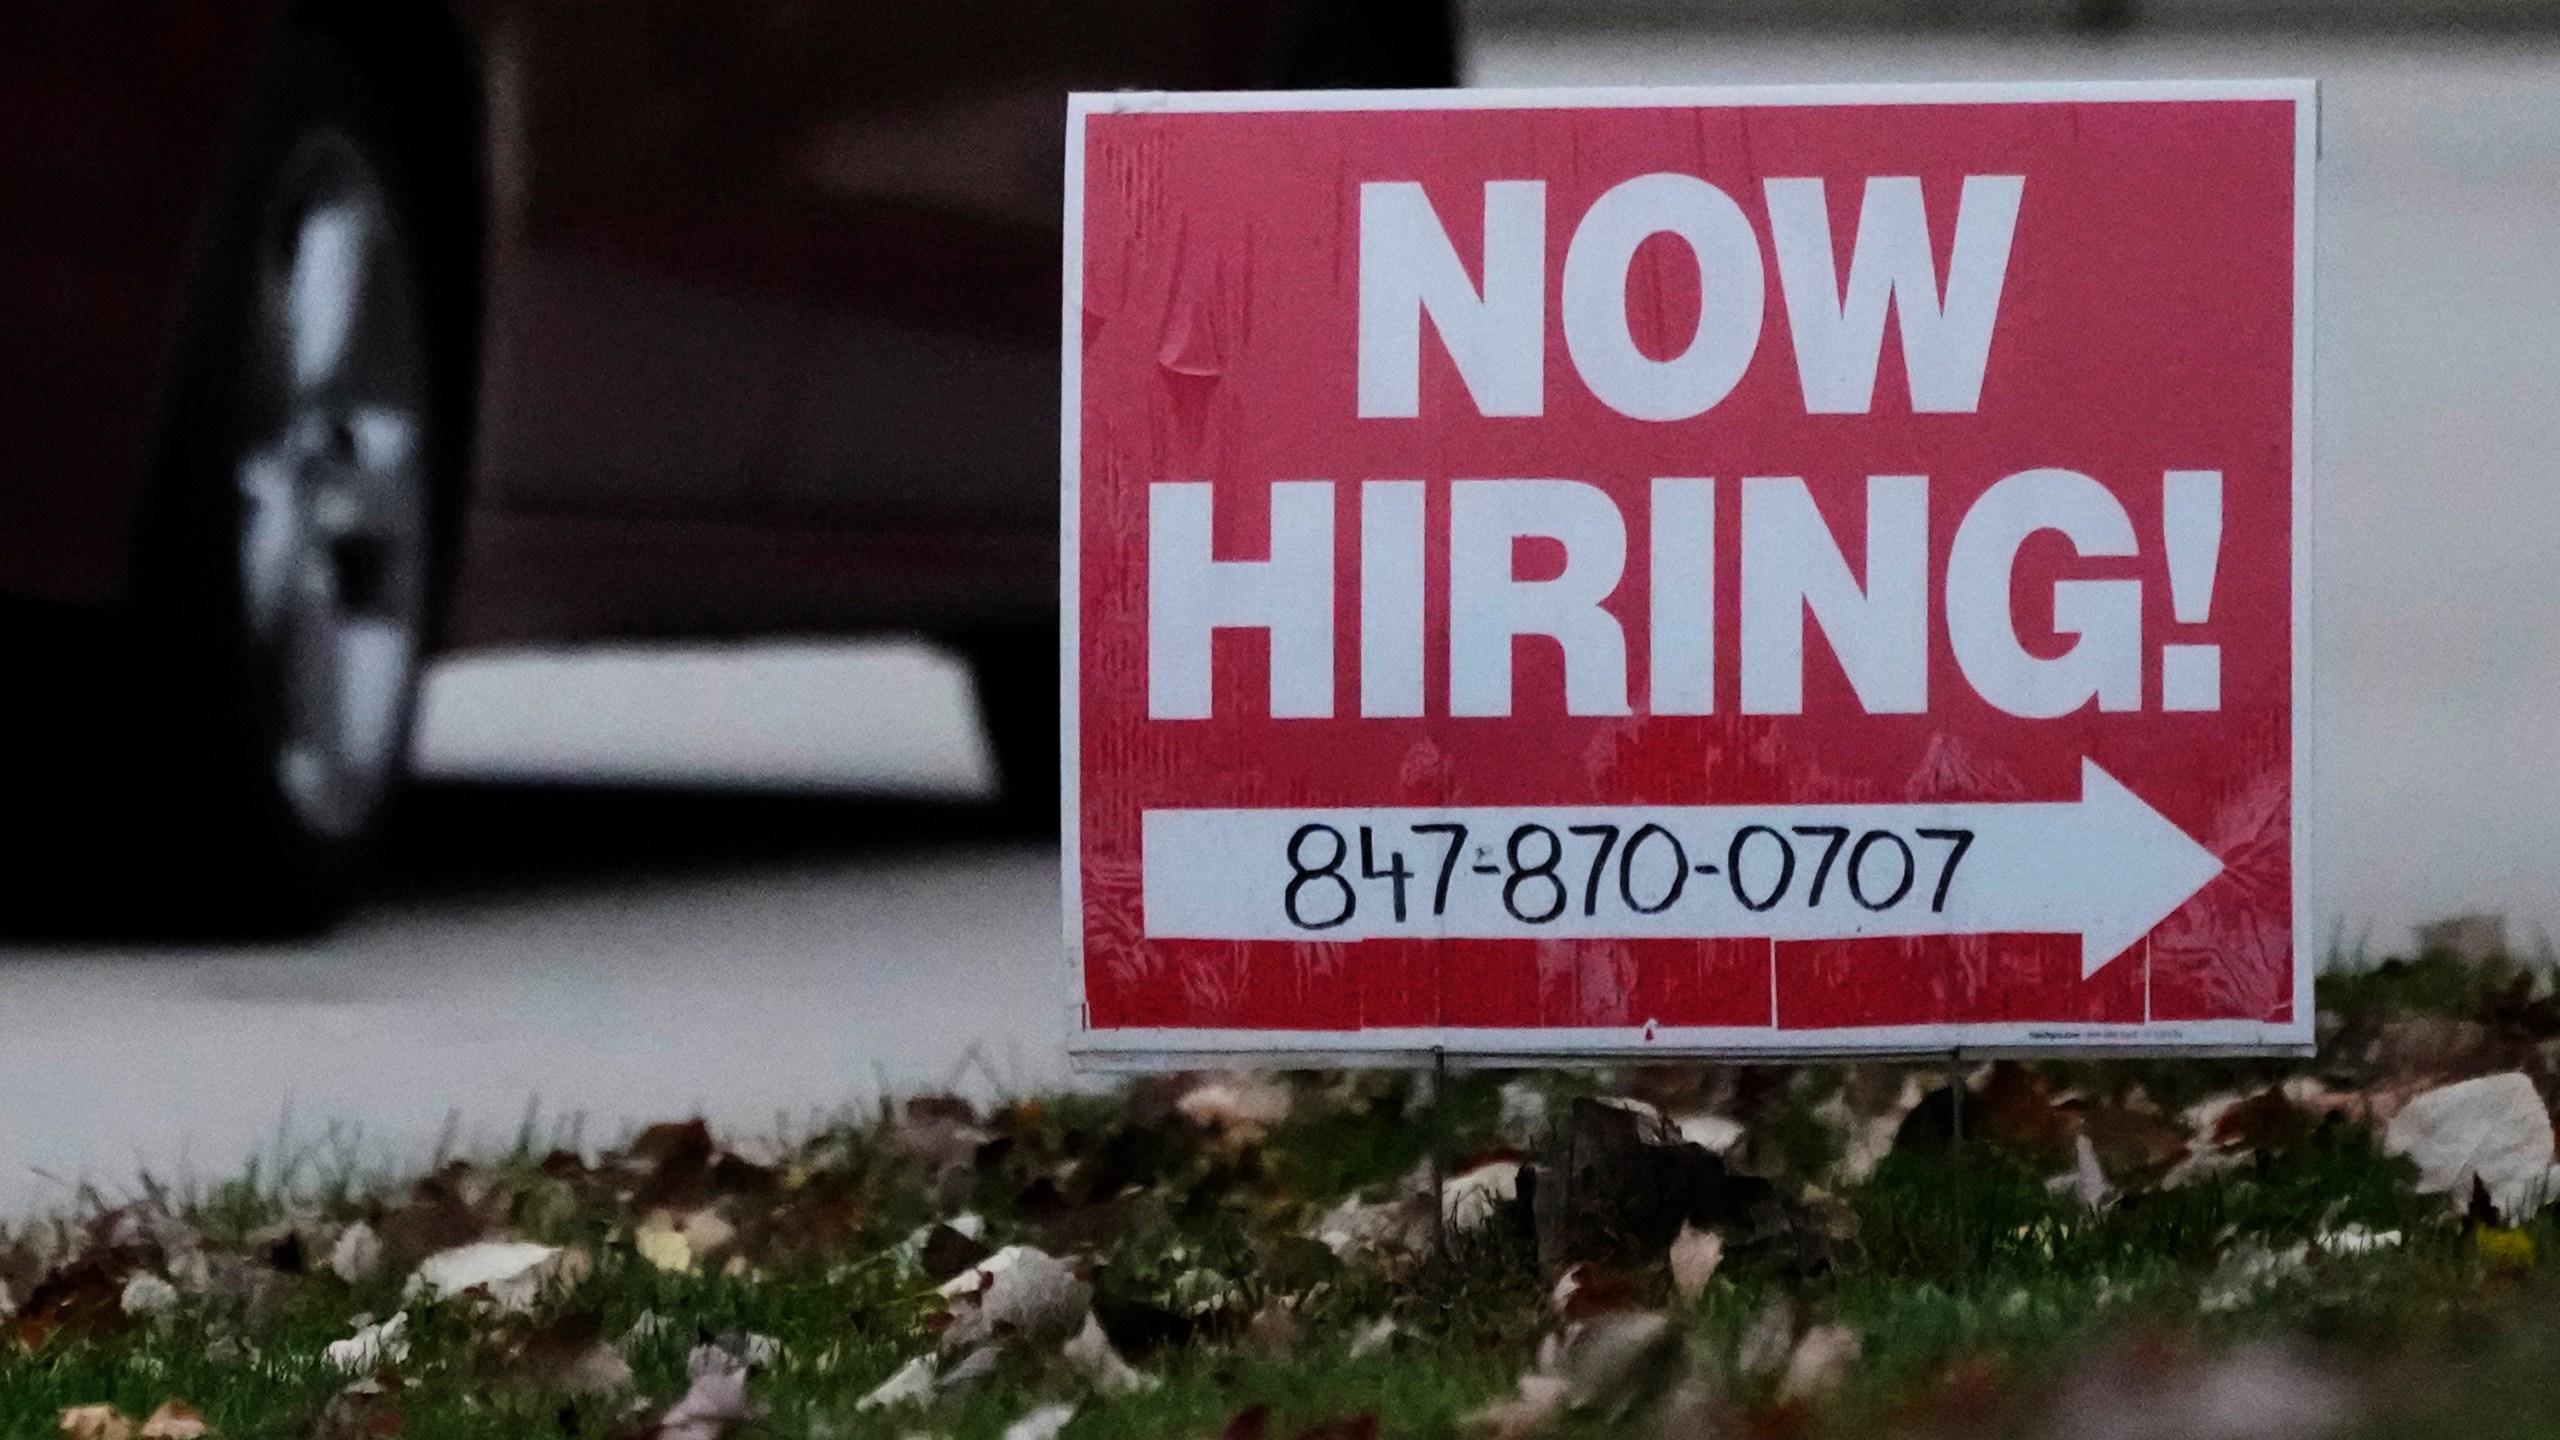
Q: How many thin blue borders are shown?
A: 0